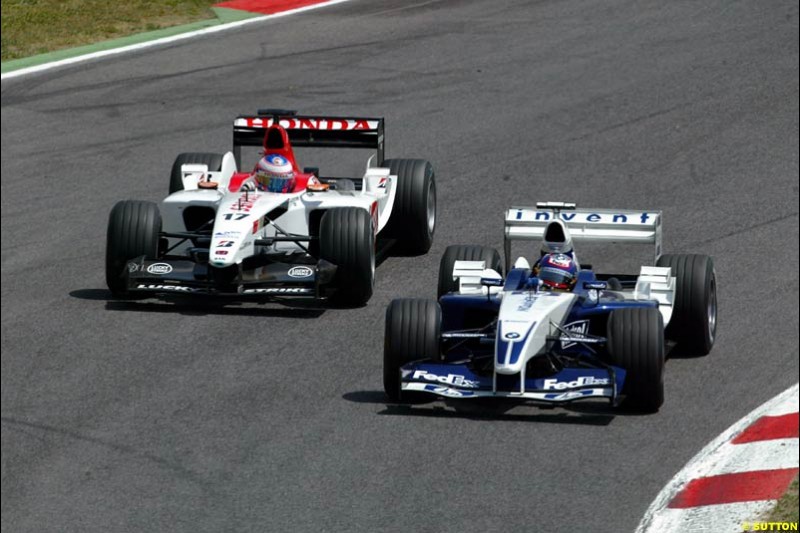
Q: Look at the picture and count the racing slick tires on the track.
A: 8